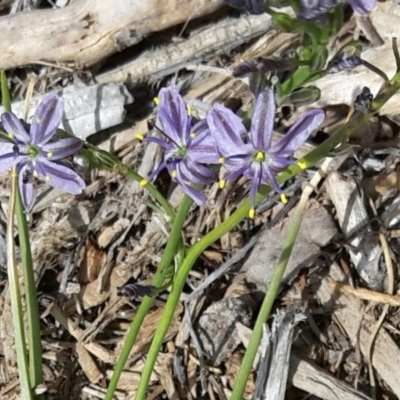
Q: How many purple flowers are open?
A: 3